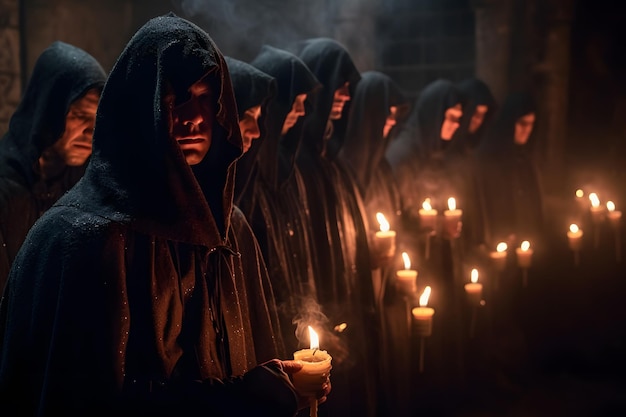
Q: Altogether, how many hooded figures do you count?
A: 9